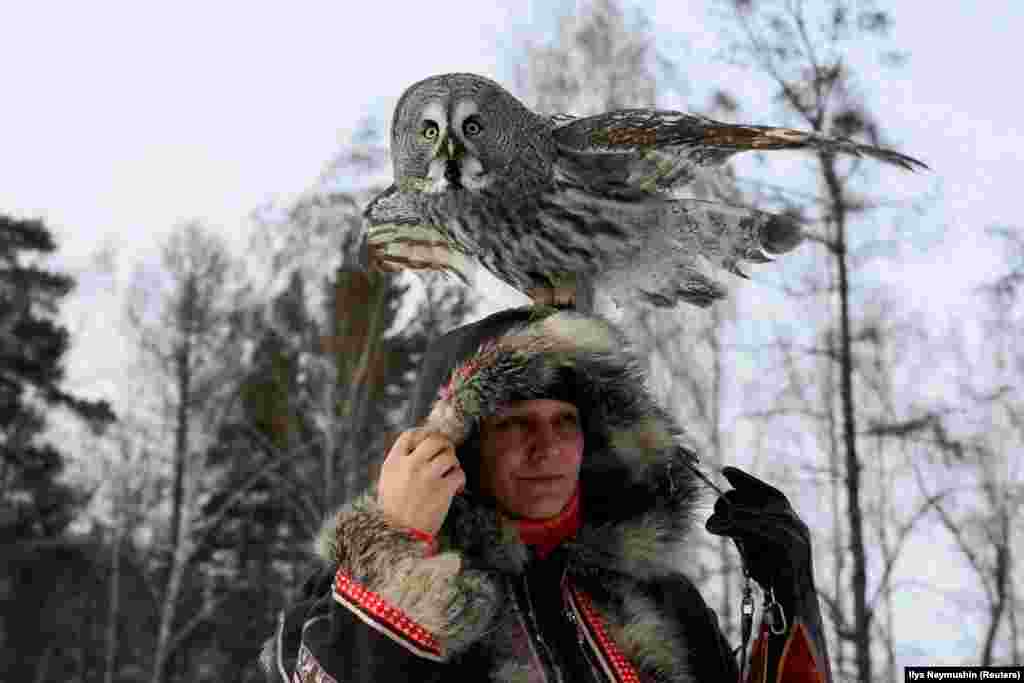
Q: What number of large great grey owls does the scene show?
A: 1